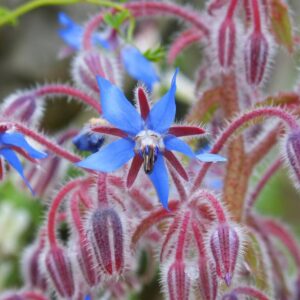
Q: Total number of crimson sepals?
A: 5